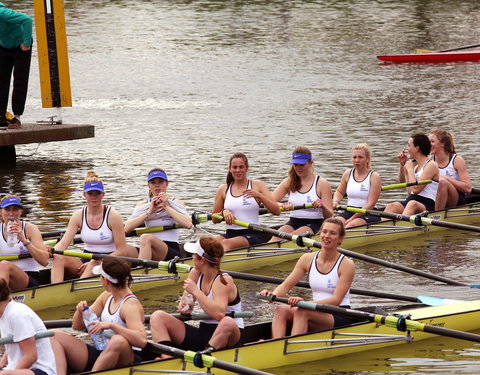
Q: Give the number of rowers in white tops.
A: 12